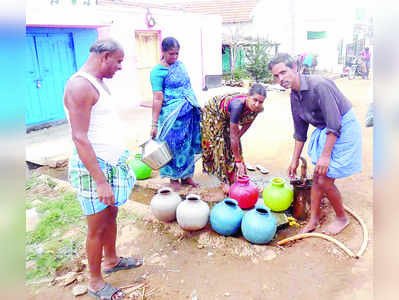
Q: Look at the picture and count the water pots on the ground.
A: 7